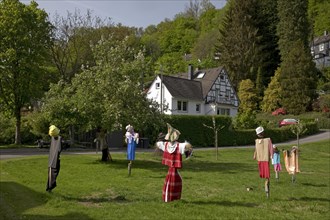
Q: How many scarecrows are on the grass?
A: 6